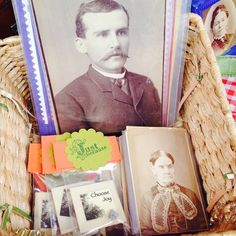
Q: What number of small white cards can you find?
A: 3